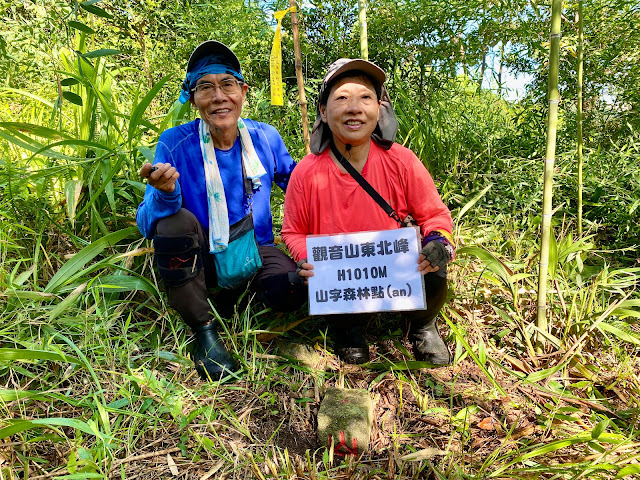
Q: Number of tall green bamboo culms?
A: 3